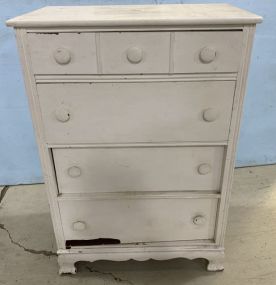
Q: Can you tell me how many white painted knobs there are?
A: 9